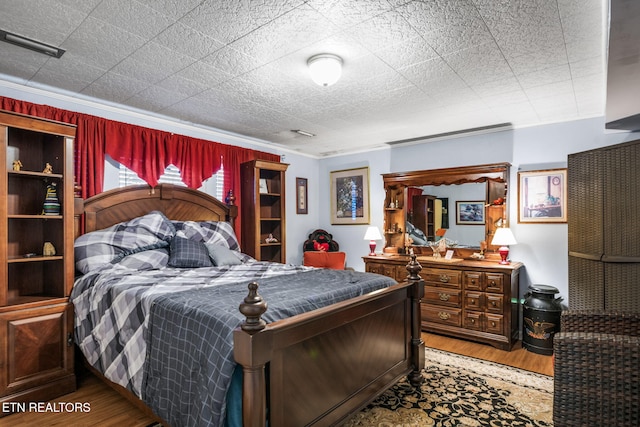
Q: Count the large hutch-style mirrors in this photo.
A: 1